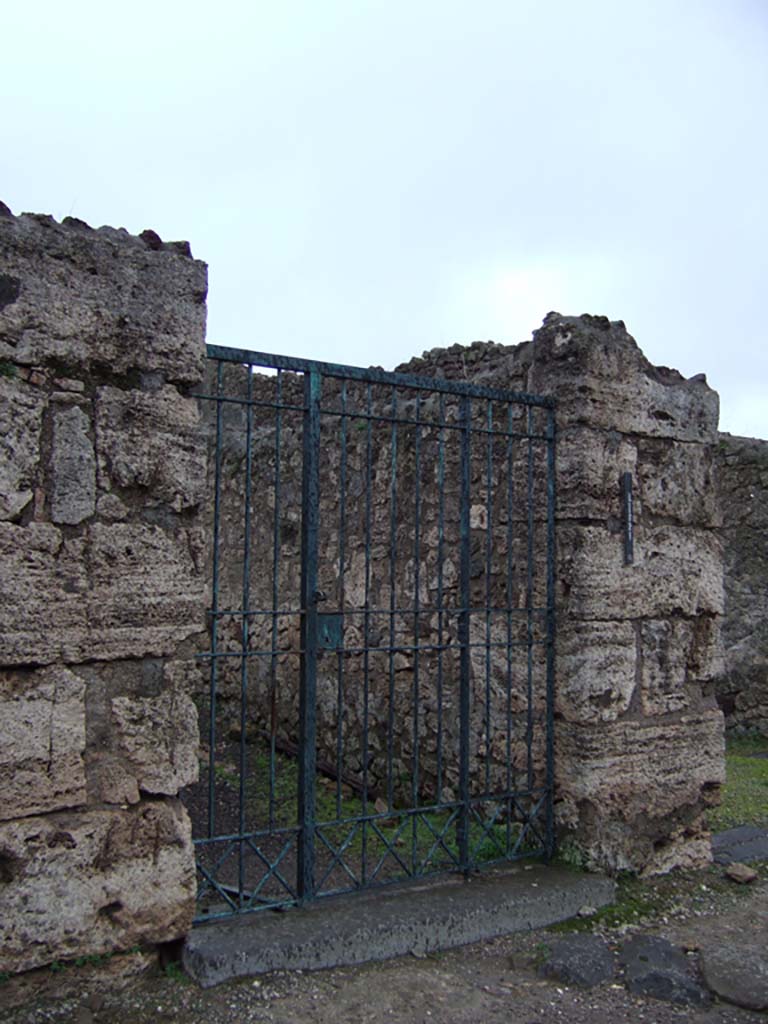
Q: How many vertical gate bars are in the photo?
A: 14